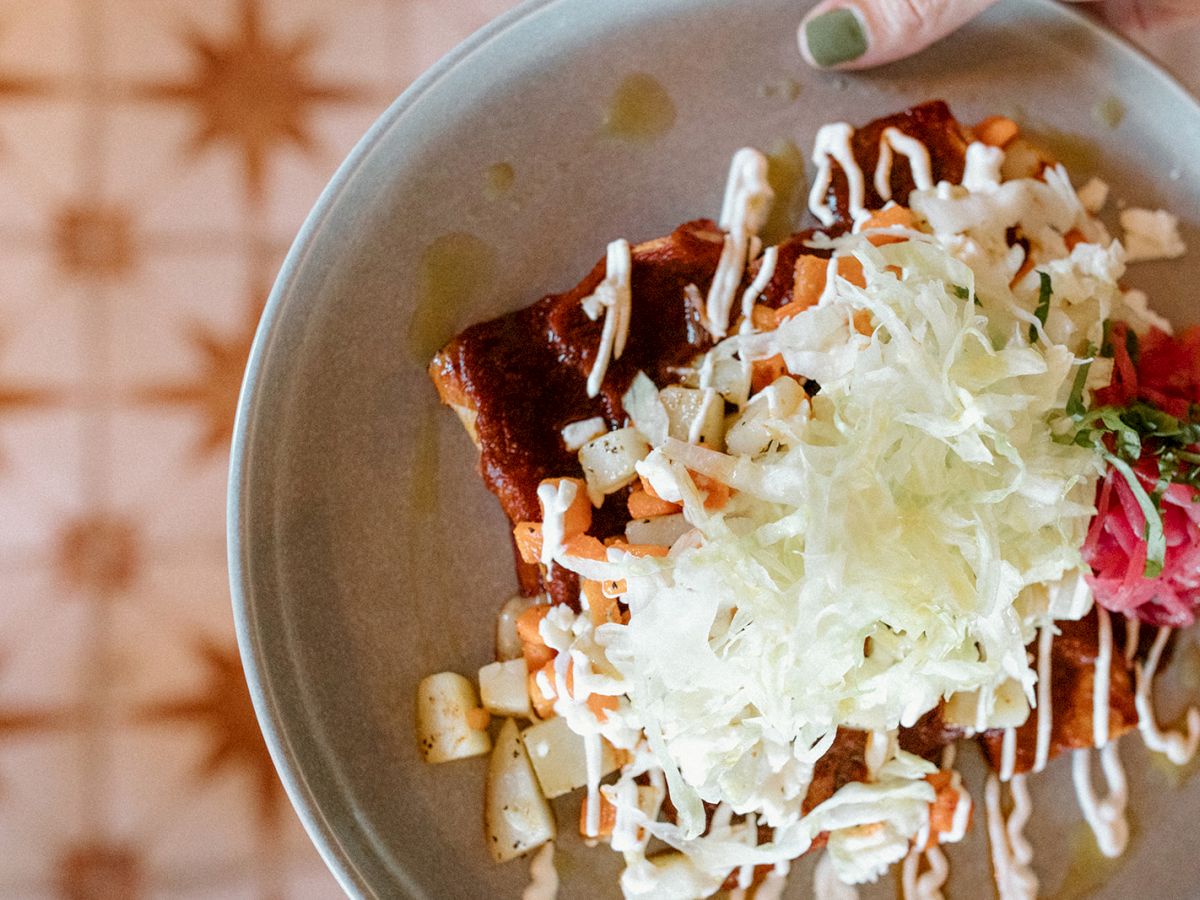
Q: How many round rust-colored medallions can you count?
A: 3